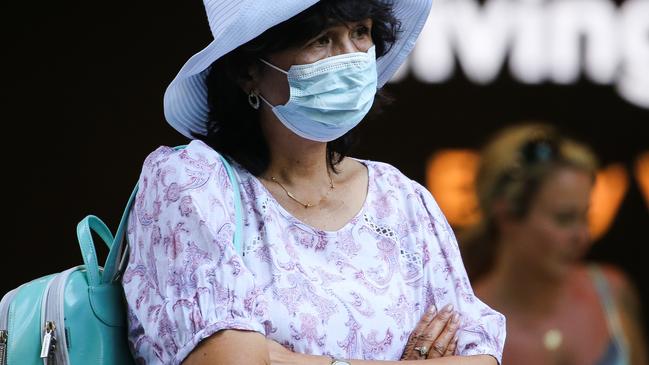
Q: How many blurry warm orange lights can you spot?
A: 3